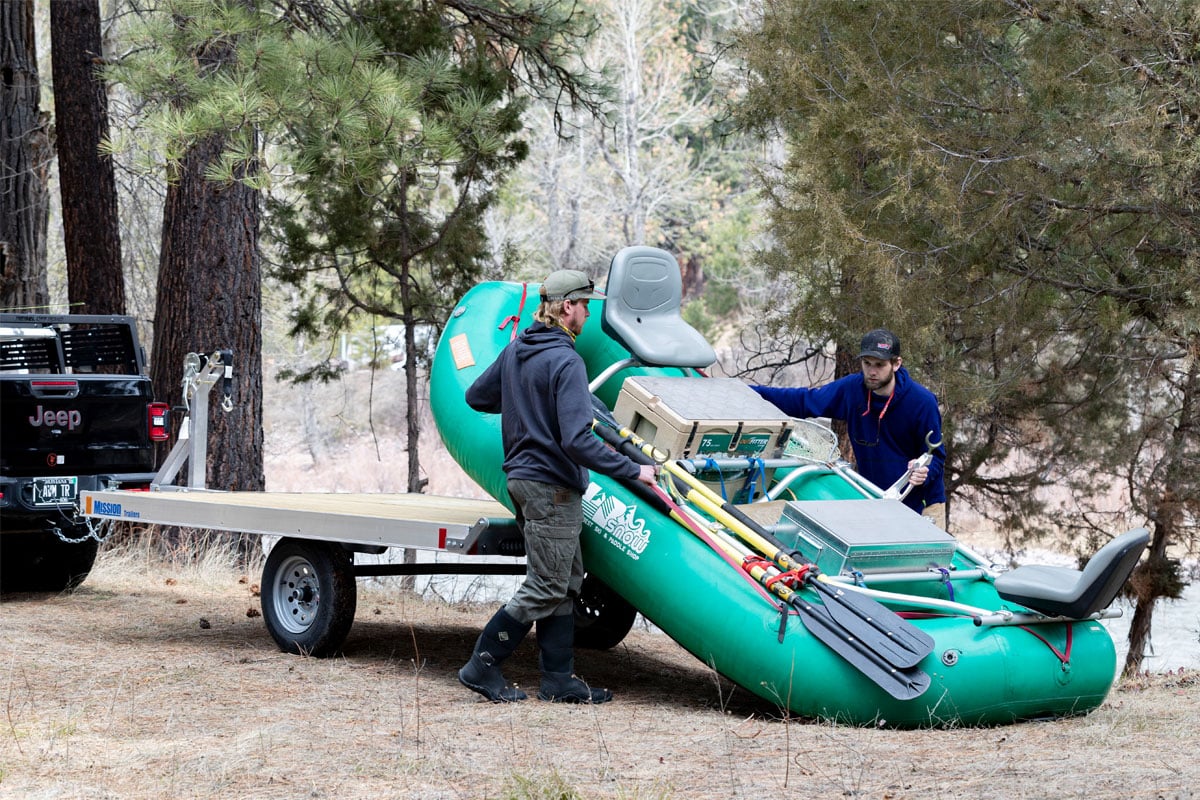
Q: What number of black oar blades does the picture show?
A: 2